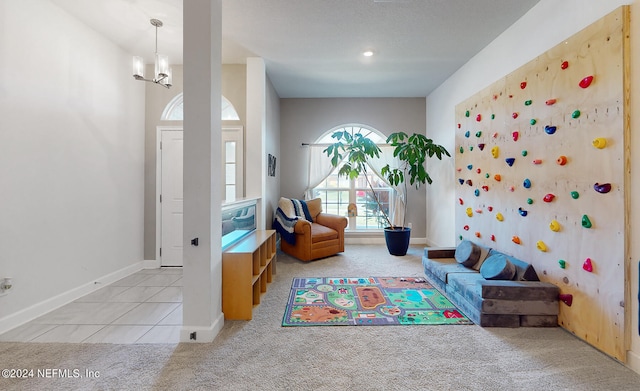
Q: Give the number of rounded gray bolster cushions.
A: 2